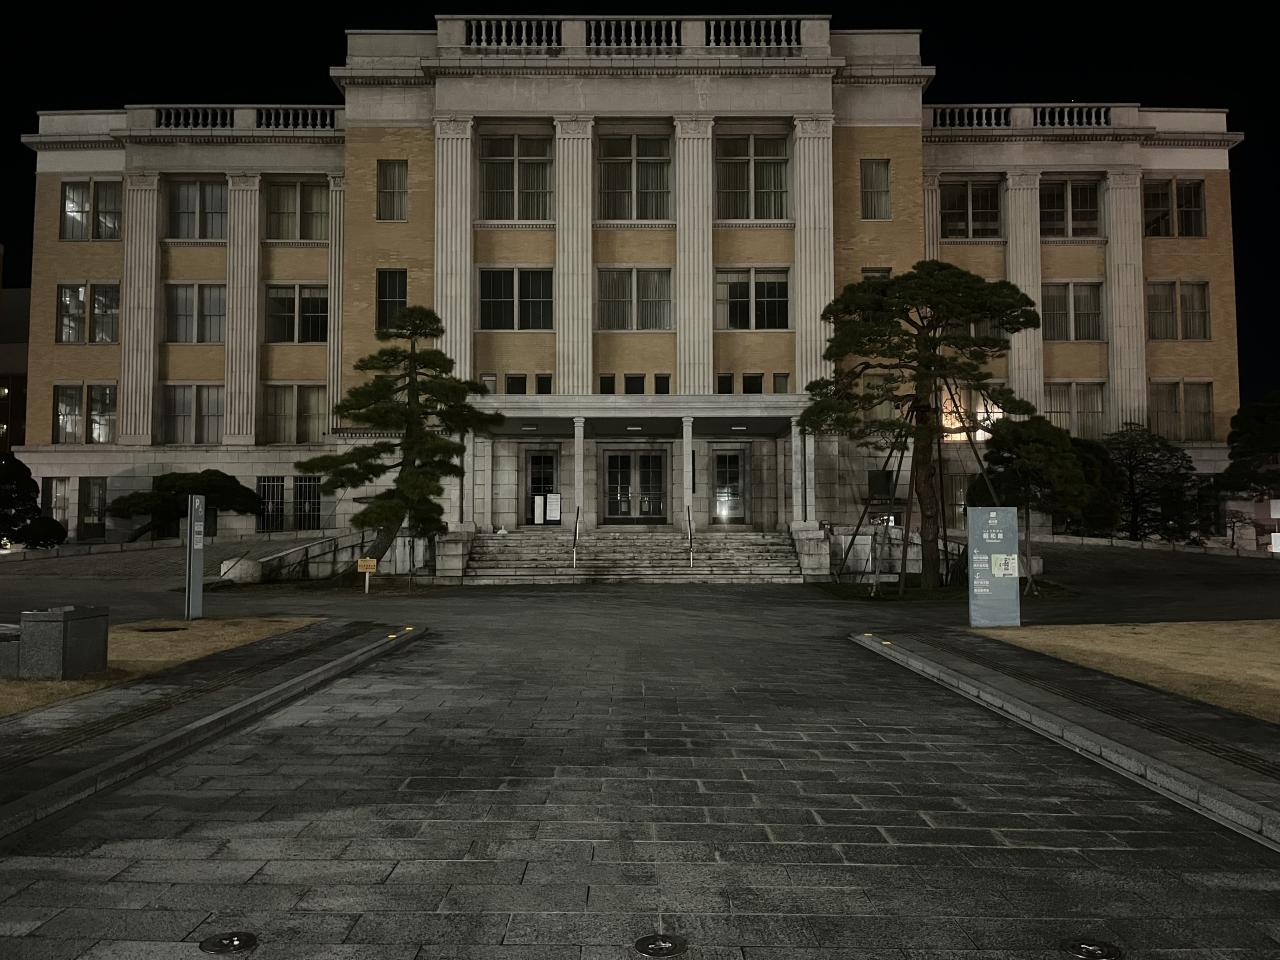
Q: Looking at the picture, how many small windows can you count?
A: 9